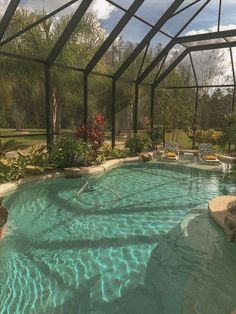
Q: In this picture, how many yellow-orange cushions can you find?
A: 2